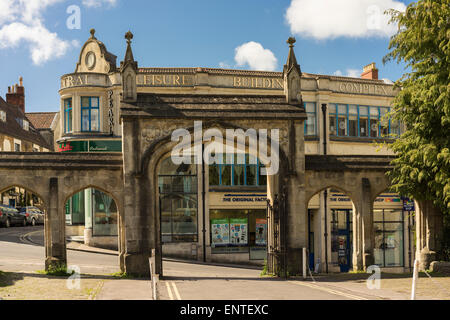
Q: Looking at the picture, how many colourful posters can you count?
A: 3